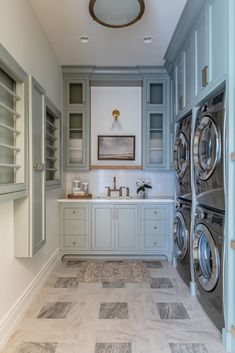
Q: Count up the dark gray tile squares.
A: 12